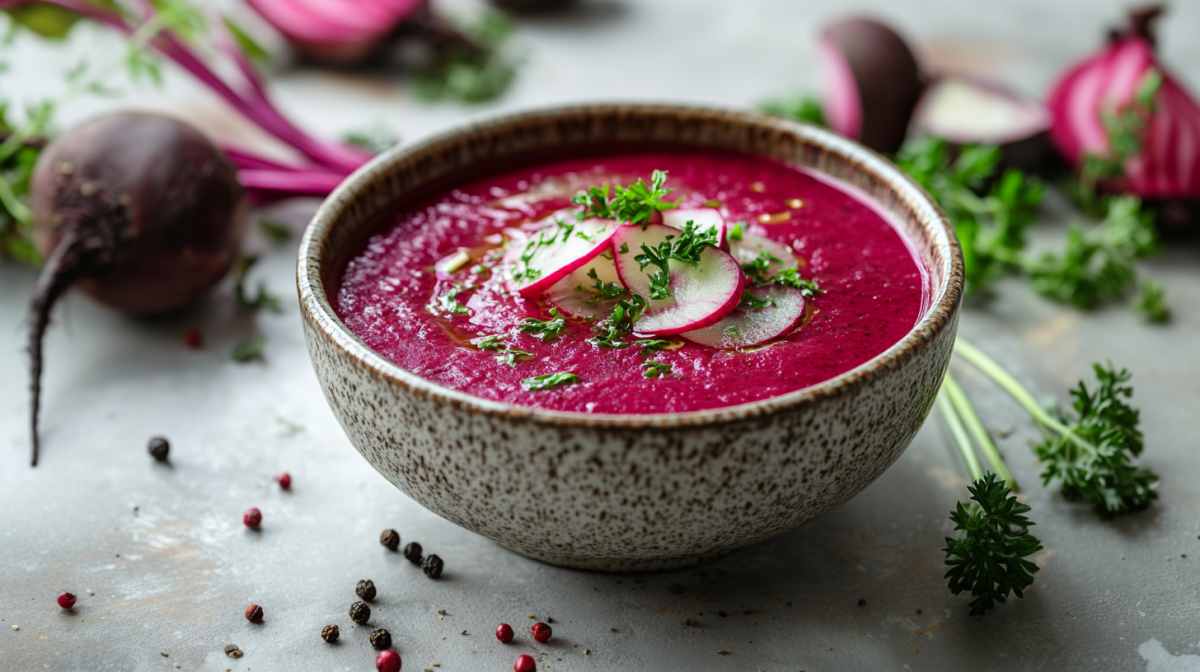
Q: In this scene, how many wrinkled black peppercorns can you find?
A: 8